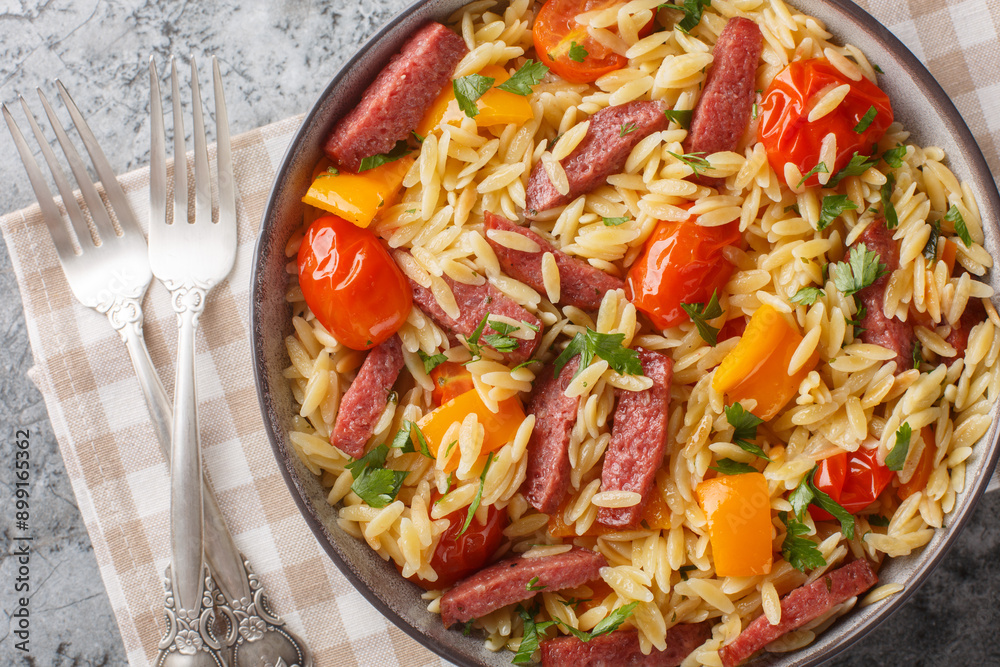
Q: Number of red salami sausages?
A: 12